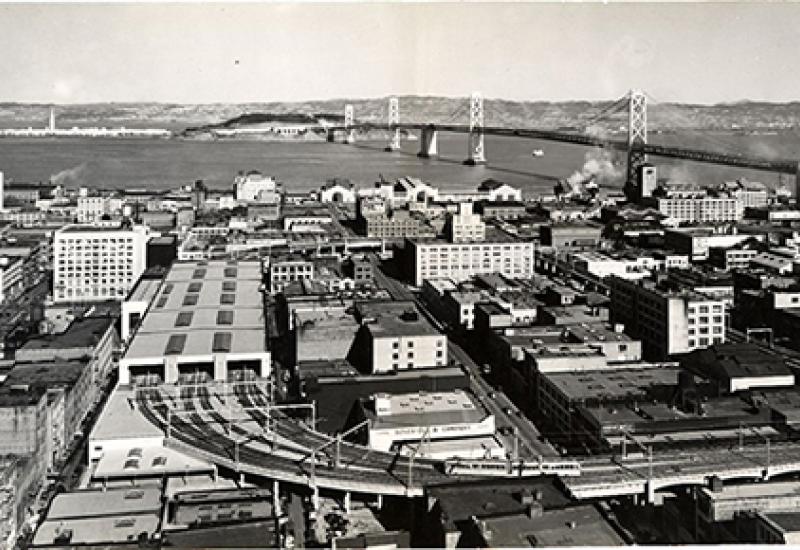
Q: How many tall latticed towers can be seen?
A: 4